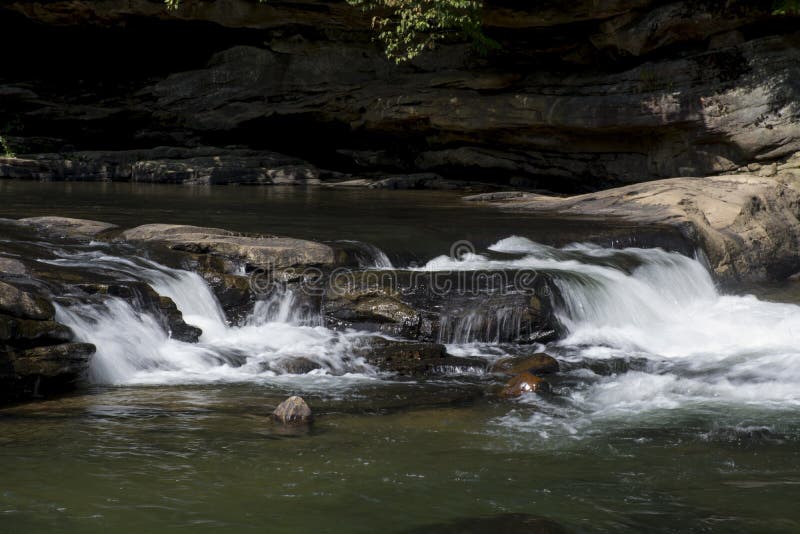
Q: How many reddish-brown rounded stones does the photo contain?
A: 2